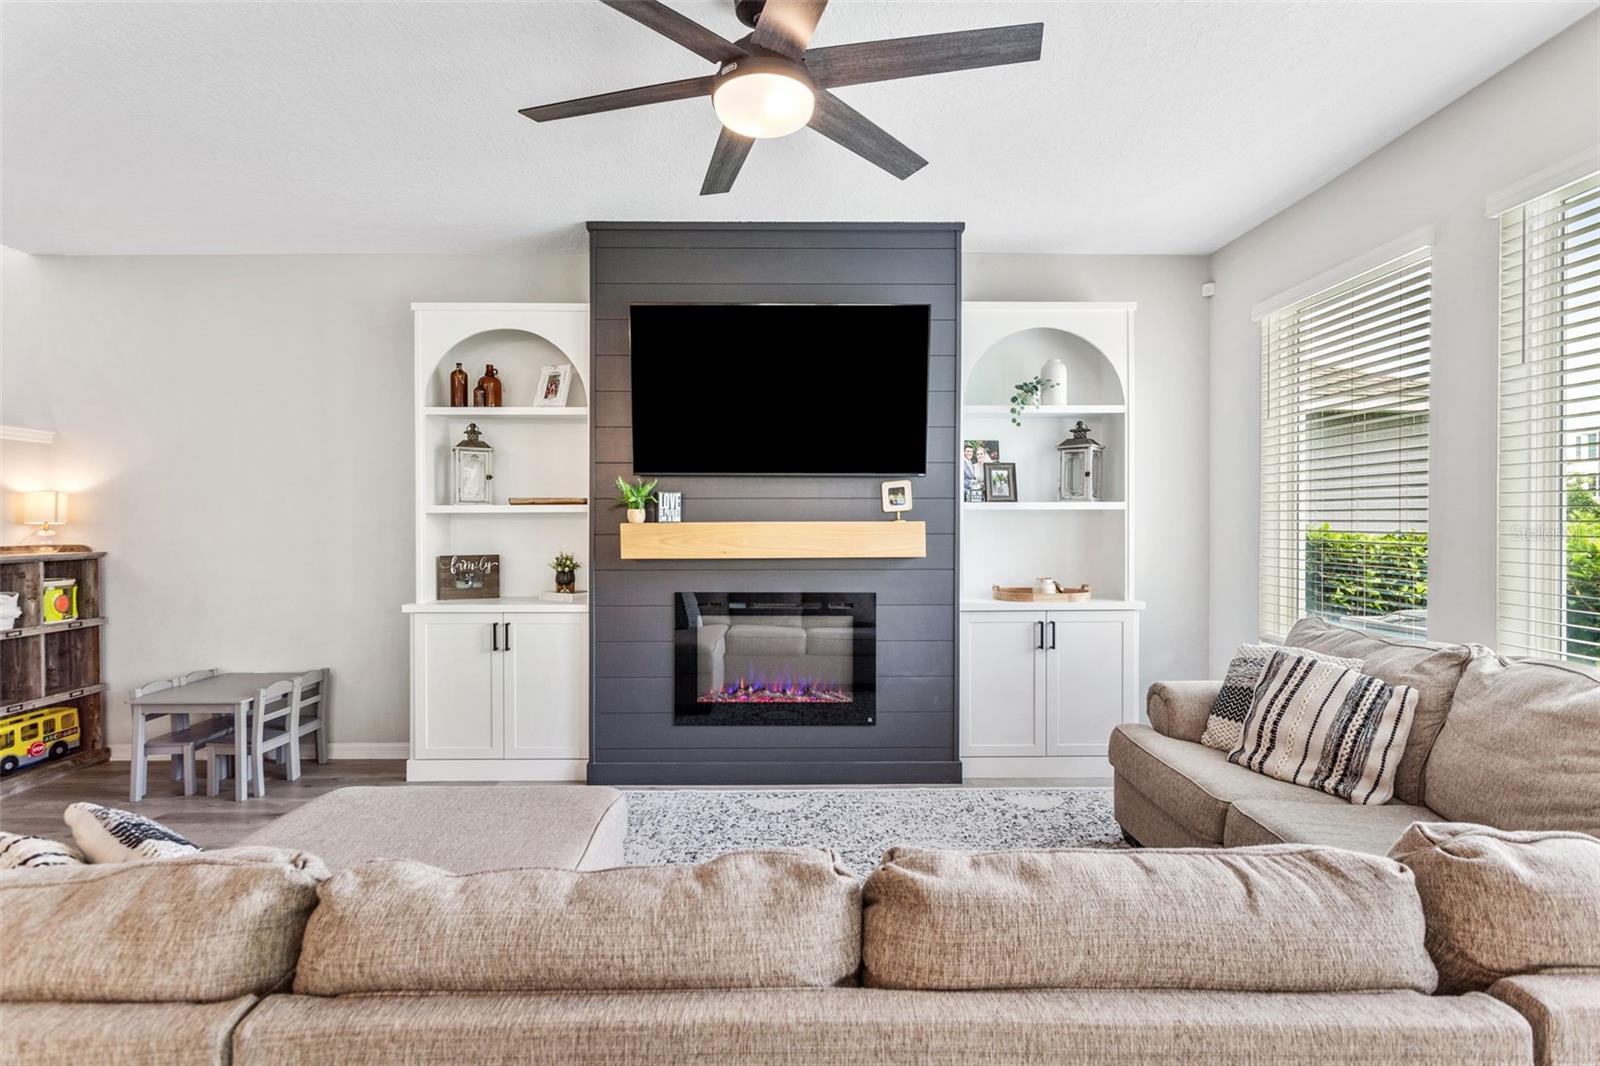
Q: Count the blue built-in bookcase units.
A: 0